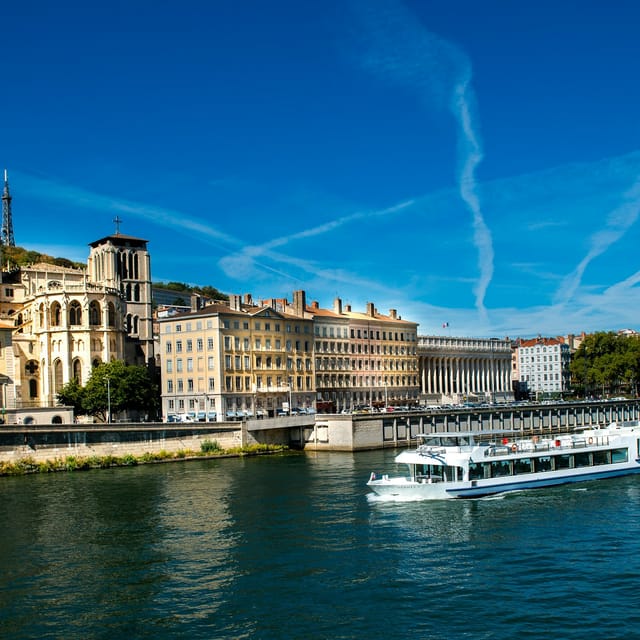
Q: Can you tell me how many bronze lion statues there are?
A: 0